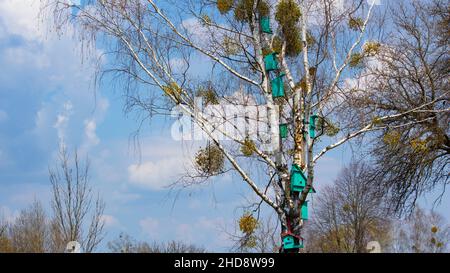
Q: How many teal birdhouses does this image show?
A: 8